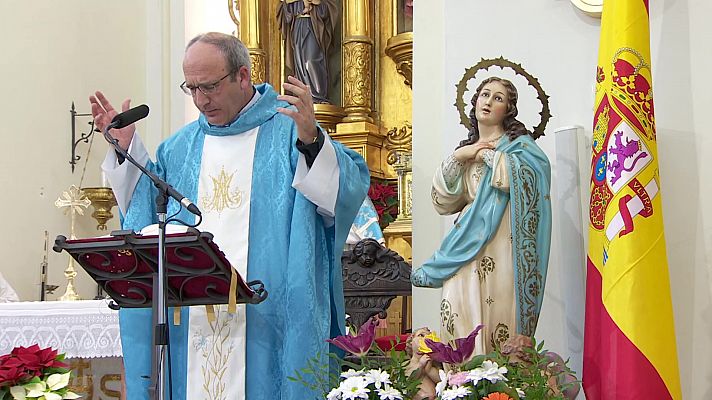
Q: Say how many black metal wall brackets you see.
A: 1